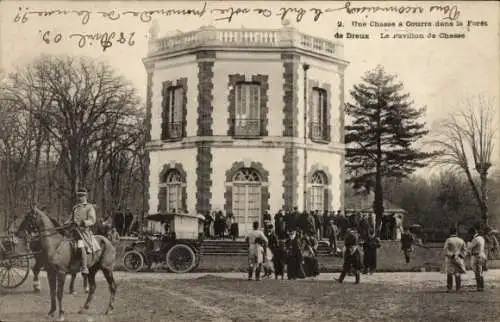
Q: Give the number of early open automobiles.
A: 1